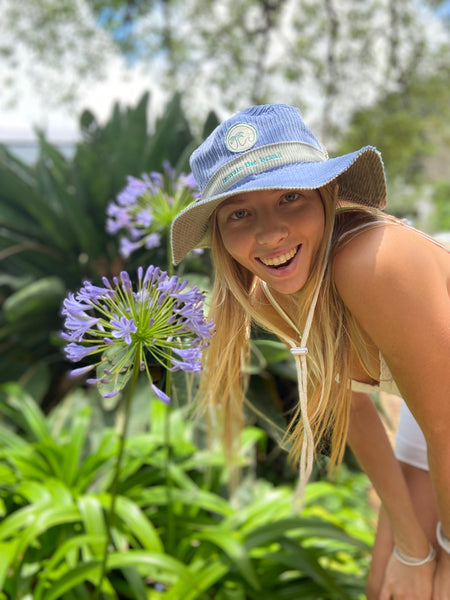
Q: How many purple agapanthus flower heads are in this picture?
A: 2